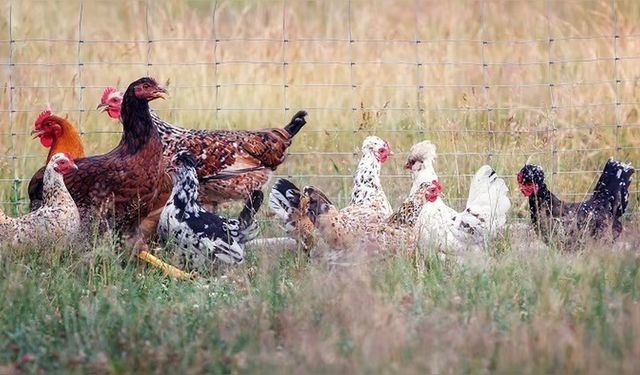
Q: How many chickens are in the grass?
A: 9